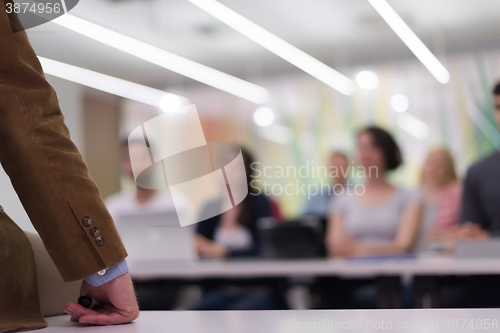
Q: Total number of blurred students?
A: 6